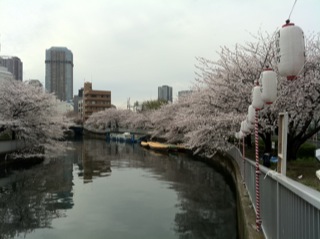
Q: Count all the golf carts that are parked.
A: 0